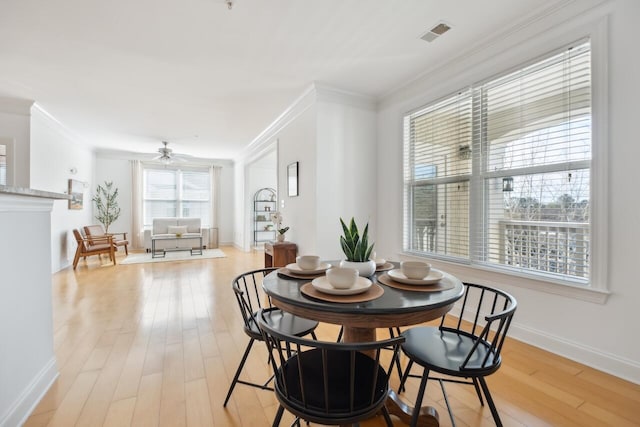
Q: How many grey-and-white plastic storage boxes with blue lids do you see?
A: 0